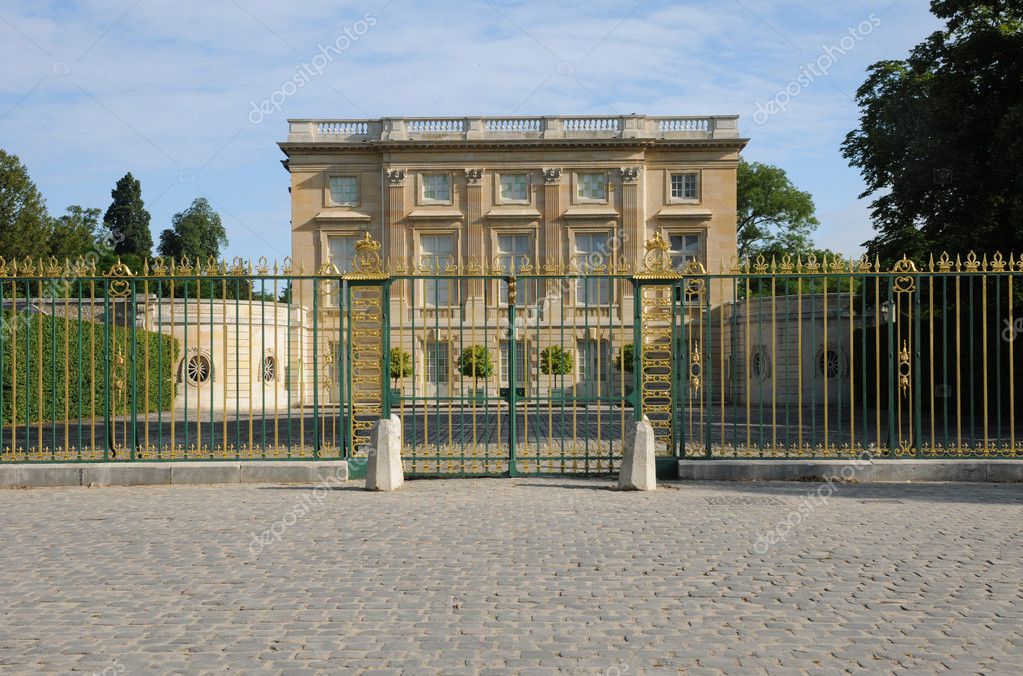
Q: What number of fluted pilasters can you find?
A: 4